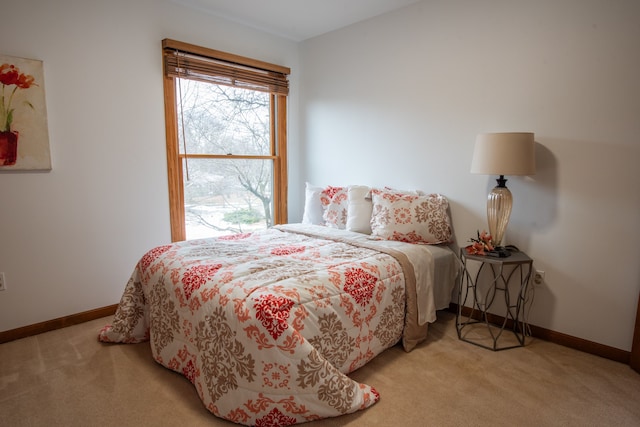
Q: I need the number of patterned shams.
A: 2